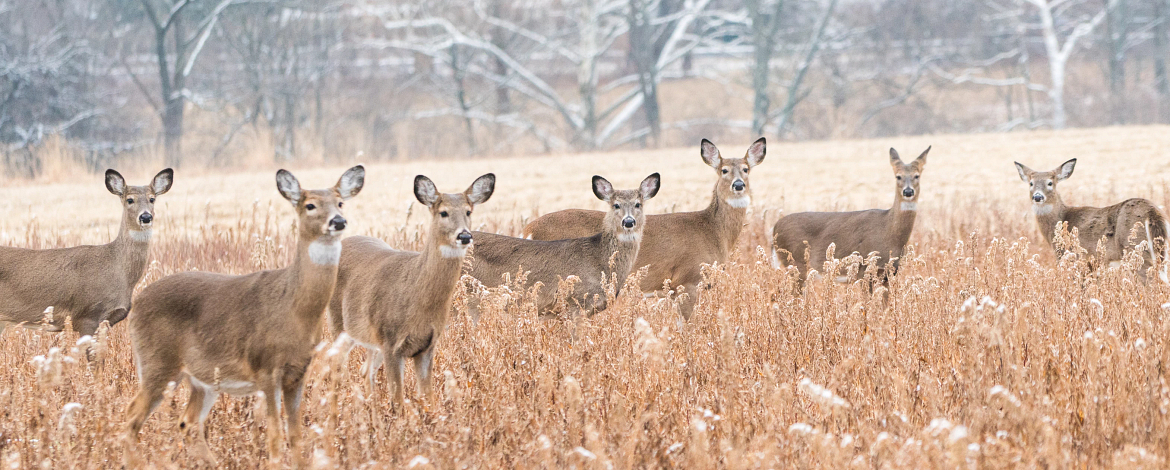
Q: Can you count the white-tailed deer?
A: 7